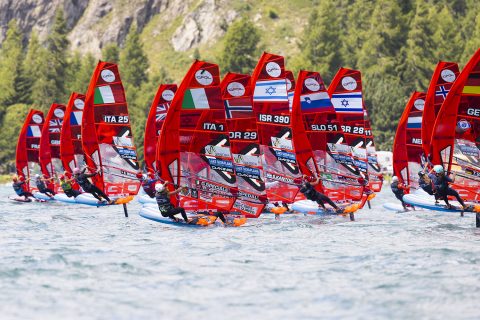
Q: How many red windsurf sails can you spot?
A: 15